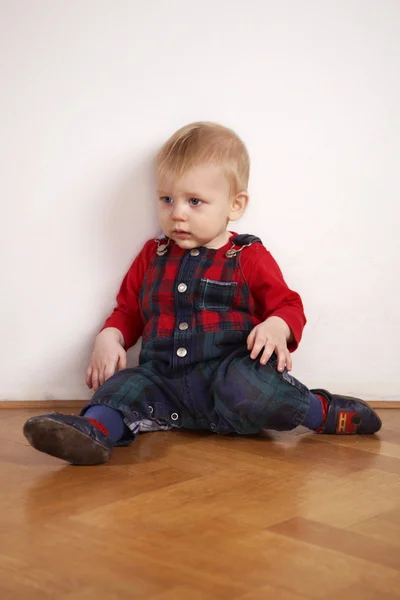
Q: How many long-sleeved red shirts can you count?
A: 1